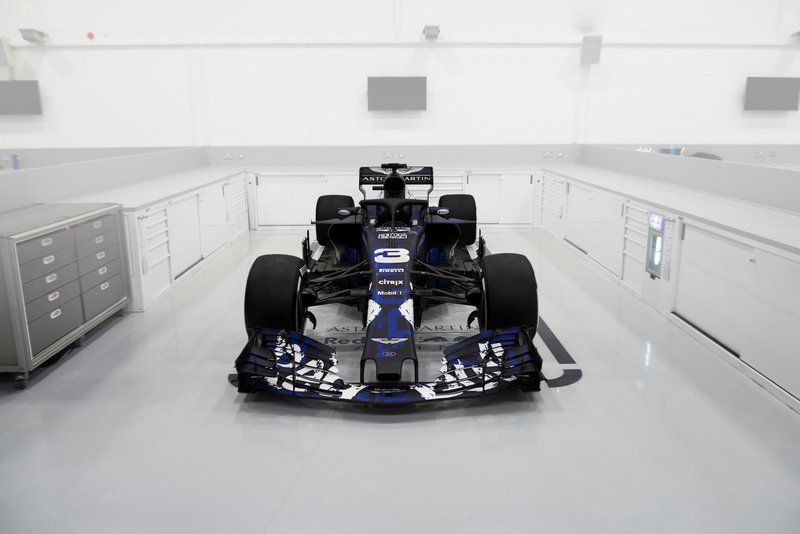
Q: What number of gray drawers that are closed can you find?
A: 10